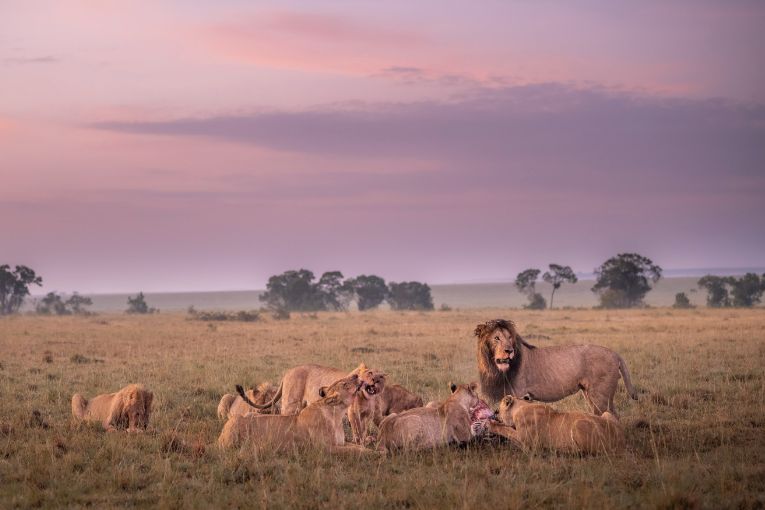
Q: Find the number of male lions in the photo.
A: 1